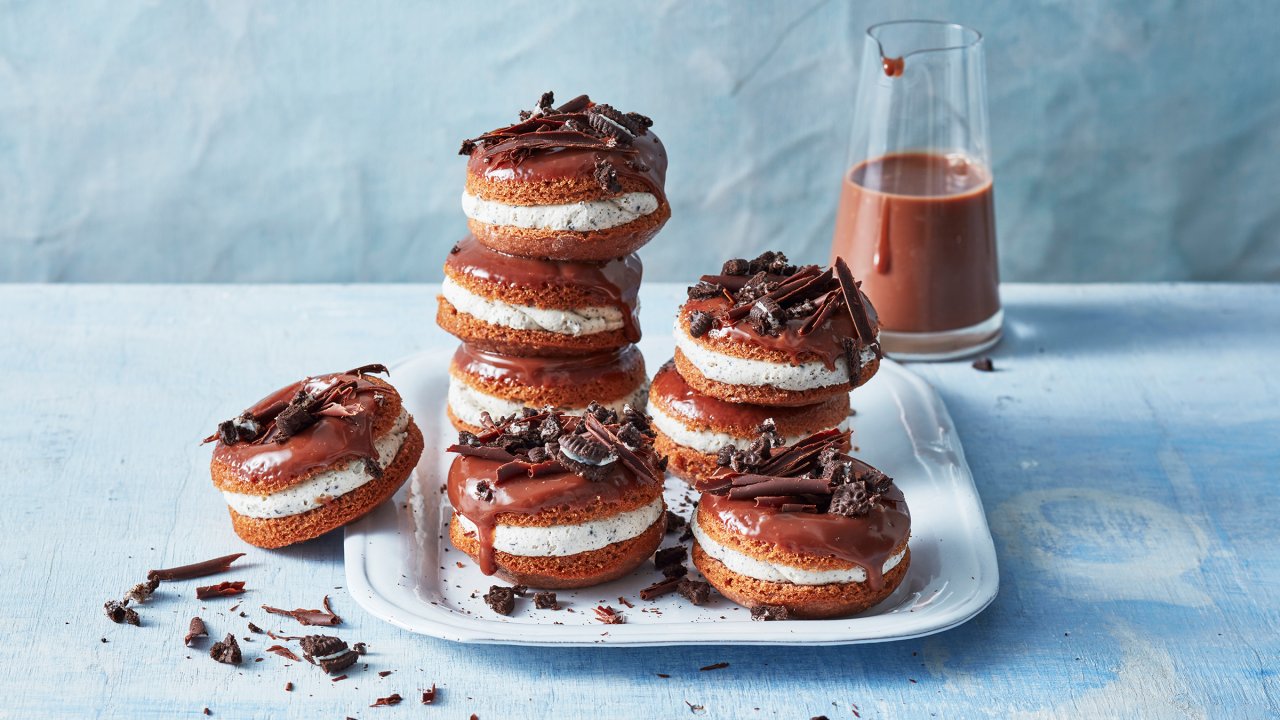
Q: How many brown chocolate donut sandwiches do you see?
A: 8